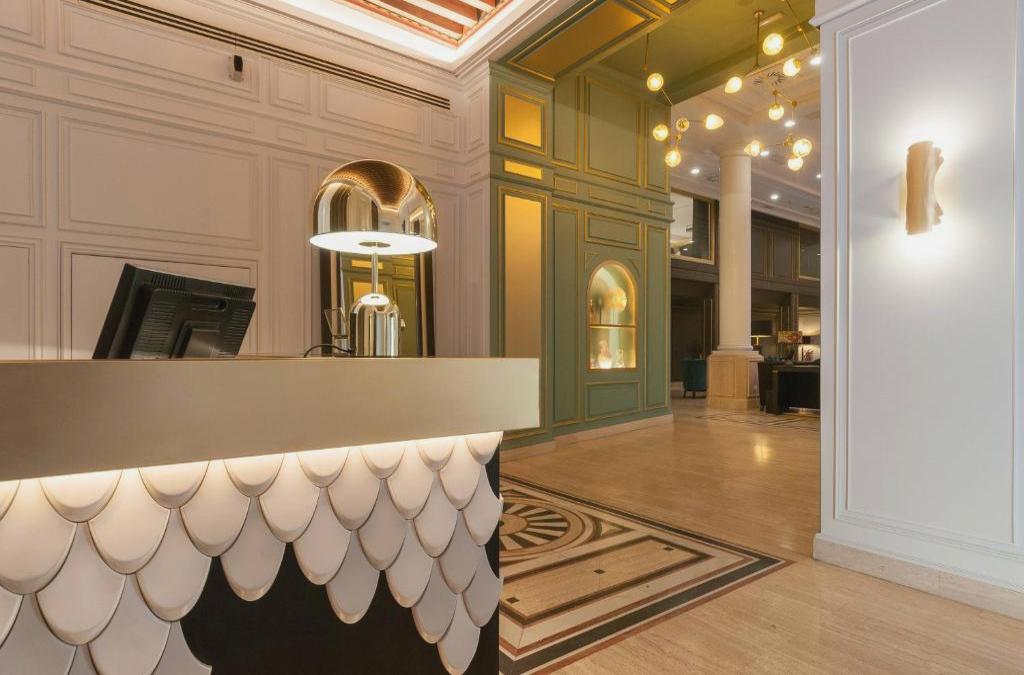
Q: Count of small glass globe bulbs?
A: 12